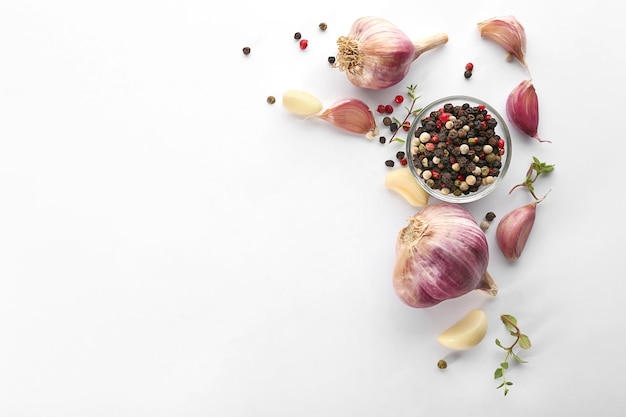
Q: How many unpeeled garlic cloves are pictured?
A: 4